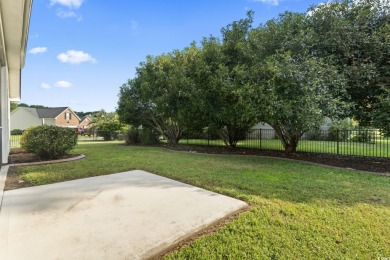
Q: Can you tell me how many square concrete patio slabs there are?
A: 1